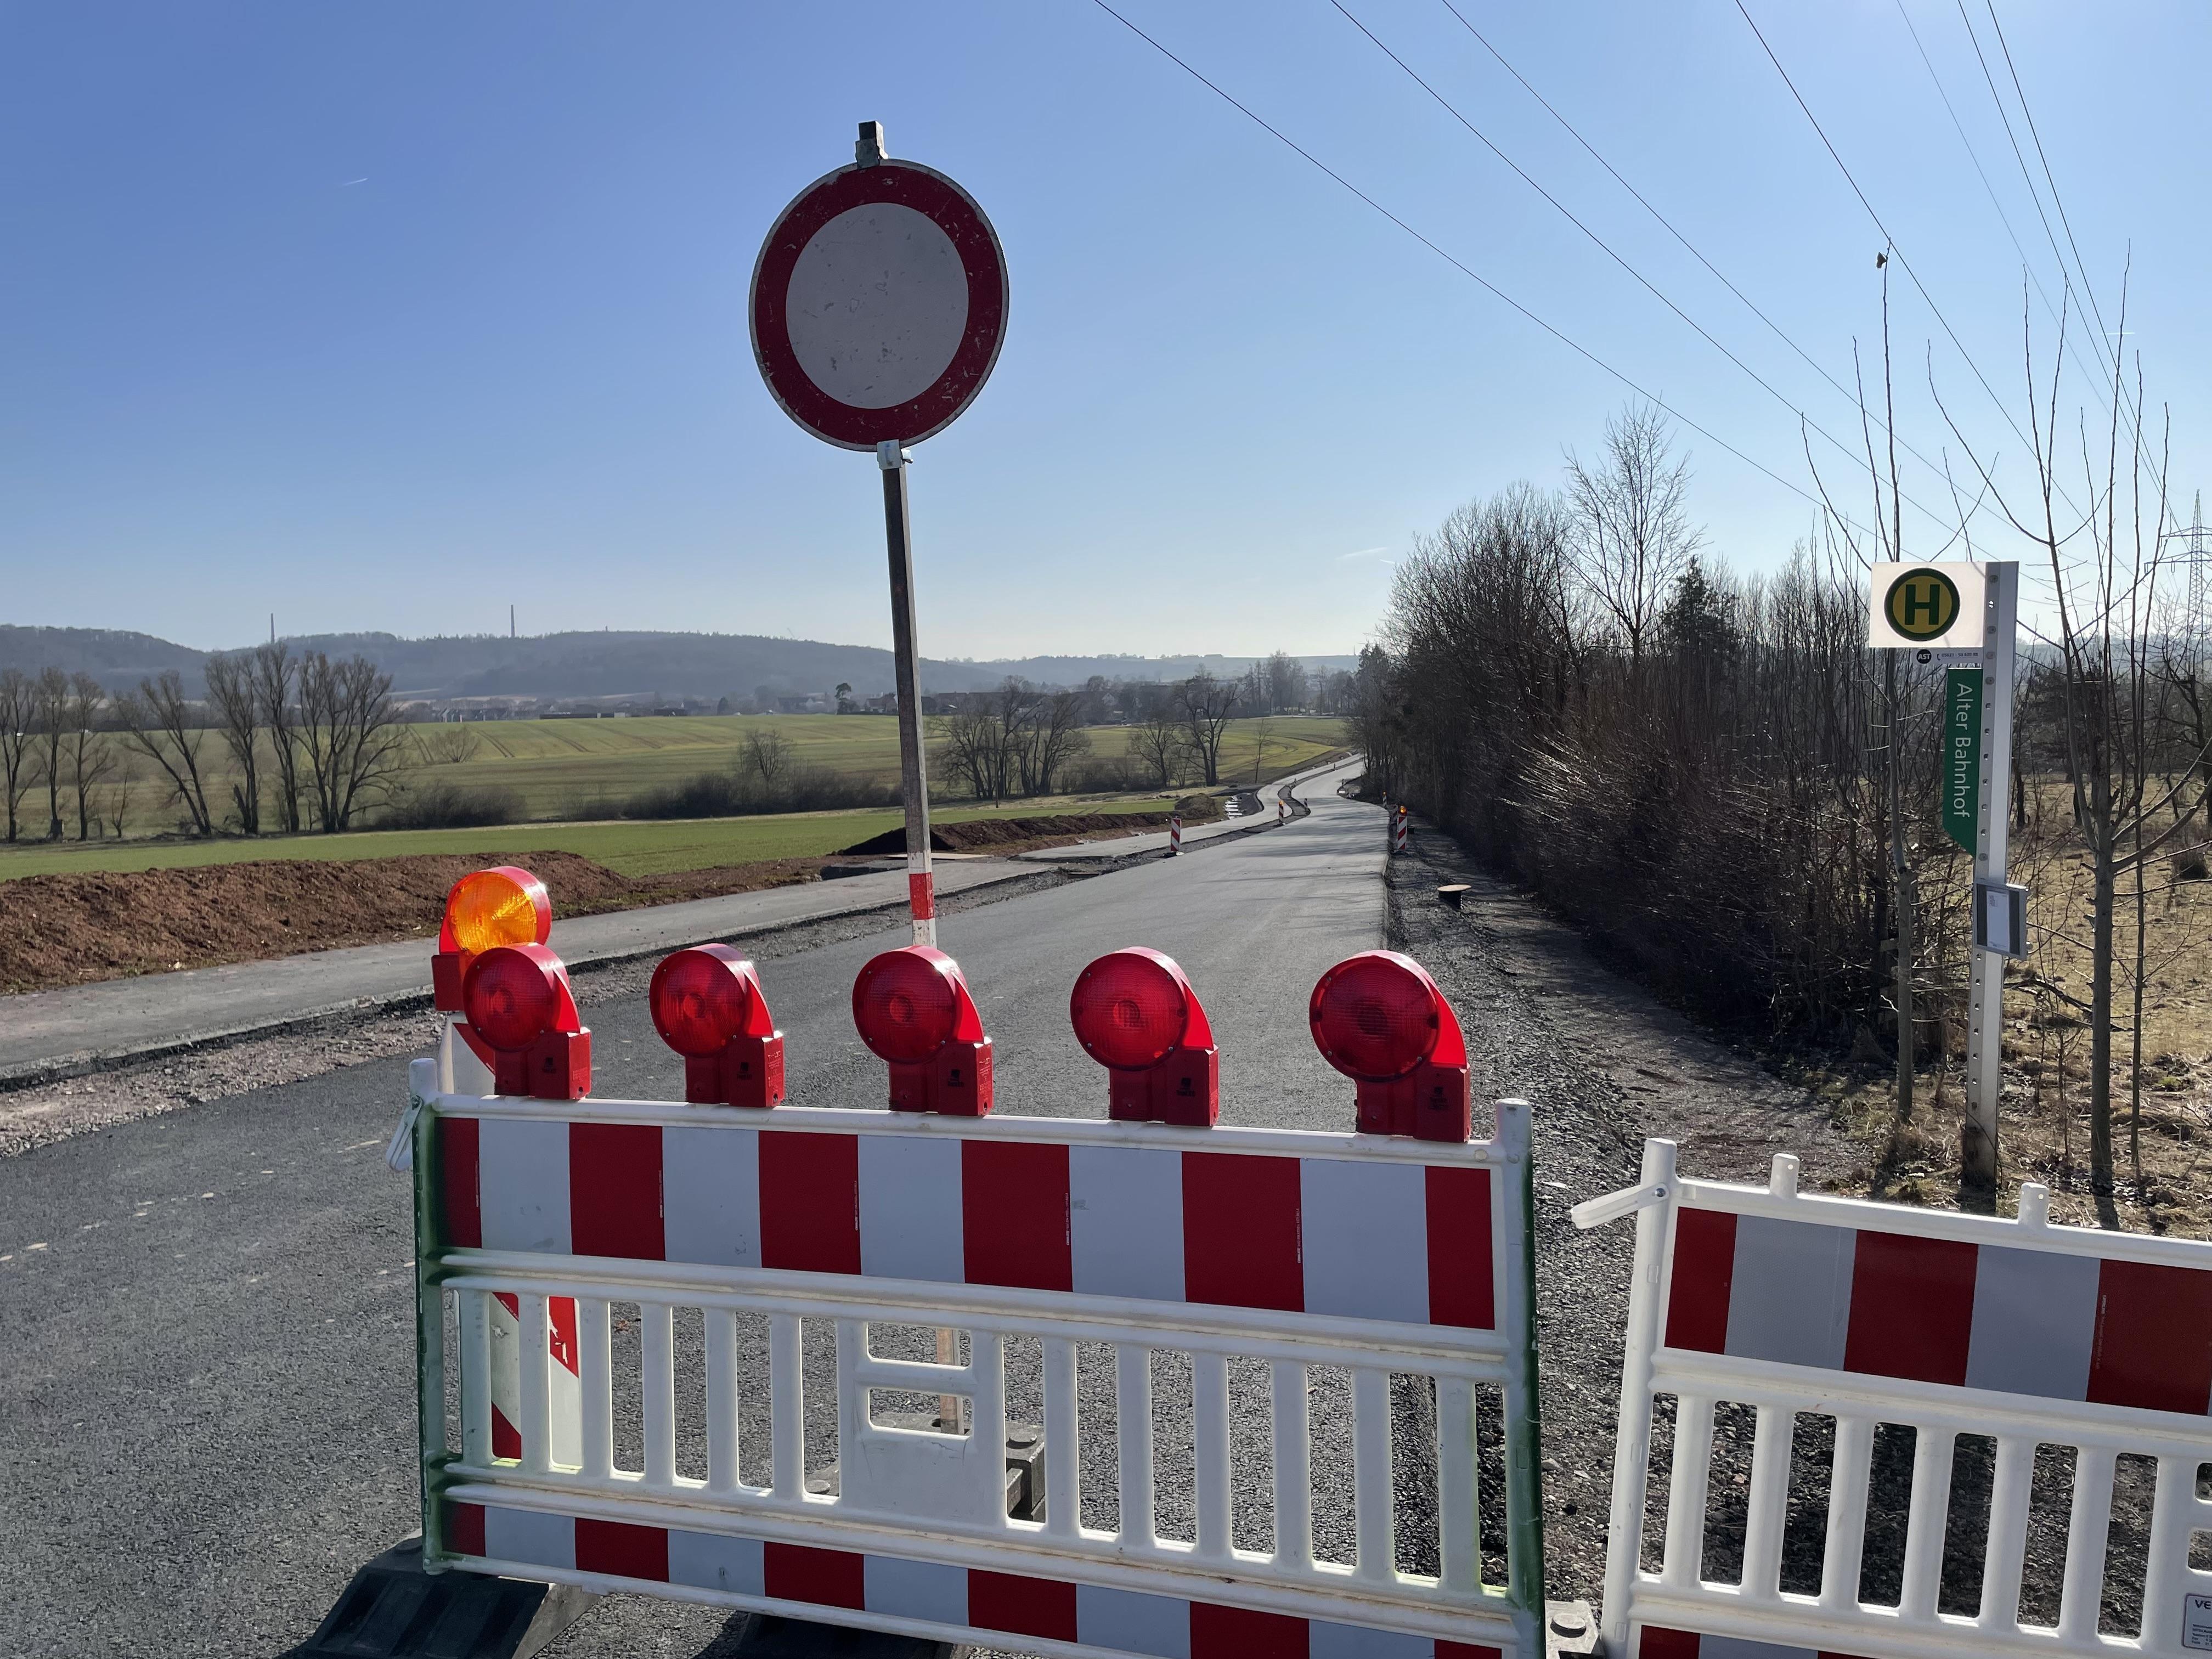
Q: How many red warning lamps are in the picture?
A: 5